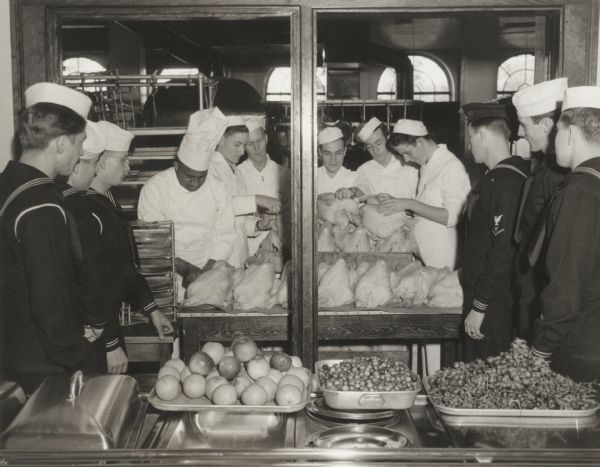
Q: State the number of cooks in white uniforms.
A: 6